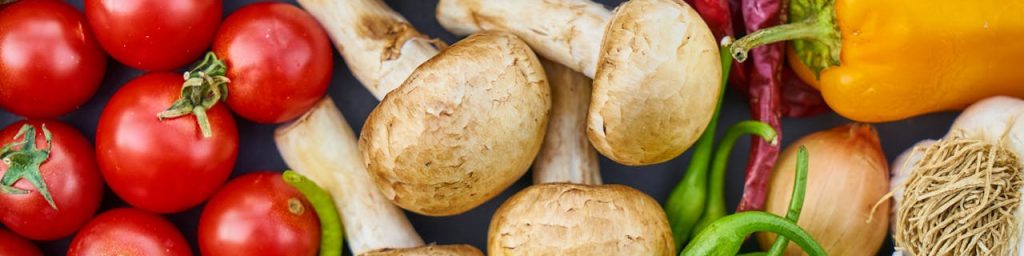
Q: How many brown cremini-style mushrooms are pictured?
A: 4